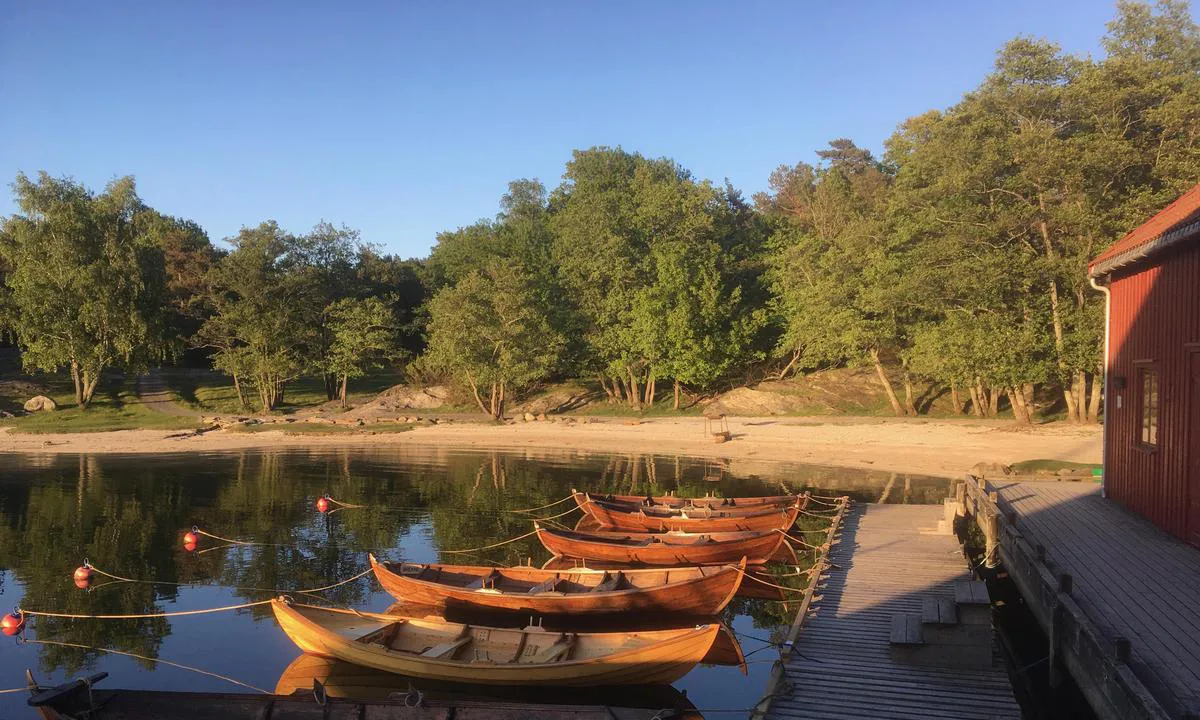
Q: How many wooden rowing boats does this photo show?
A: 6